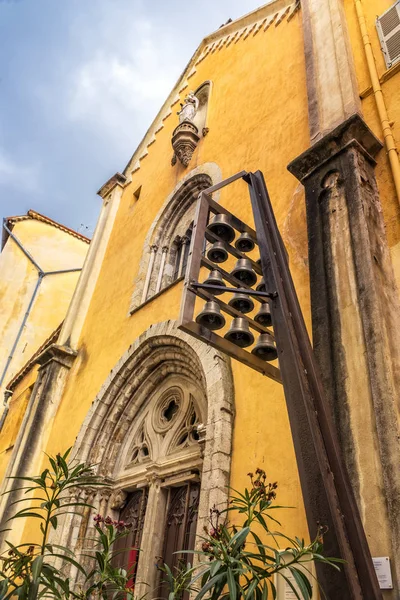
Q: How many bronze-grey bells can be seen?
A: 12